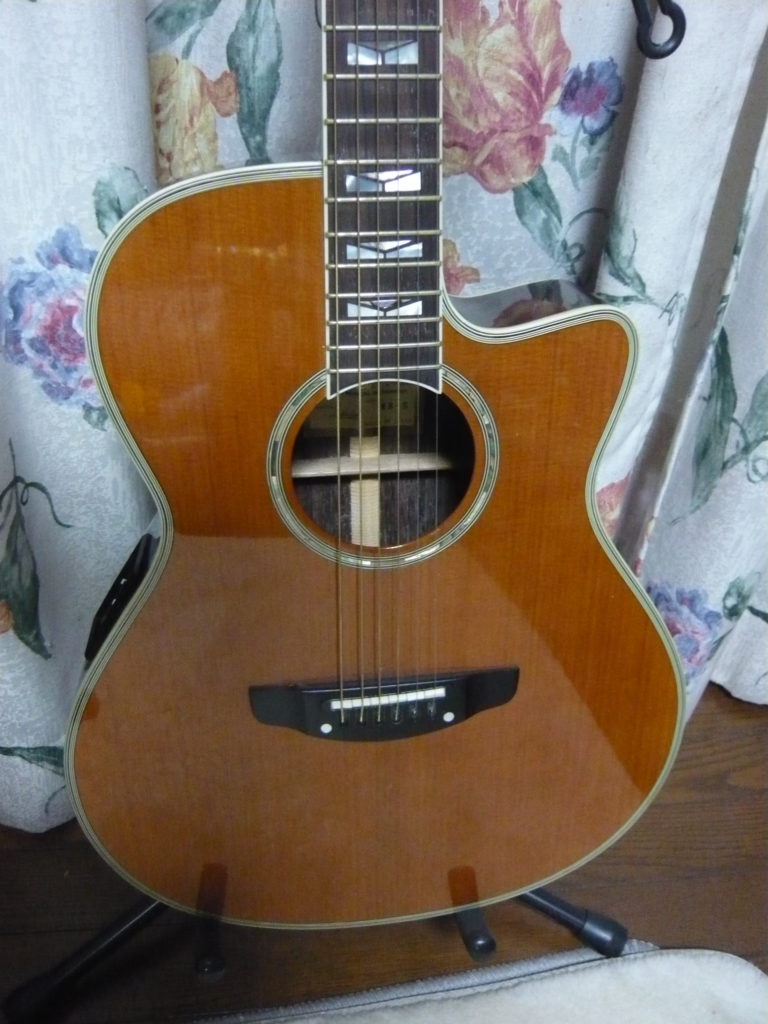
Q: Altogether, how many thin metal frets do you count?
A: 11